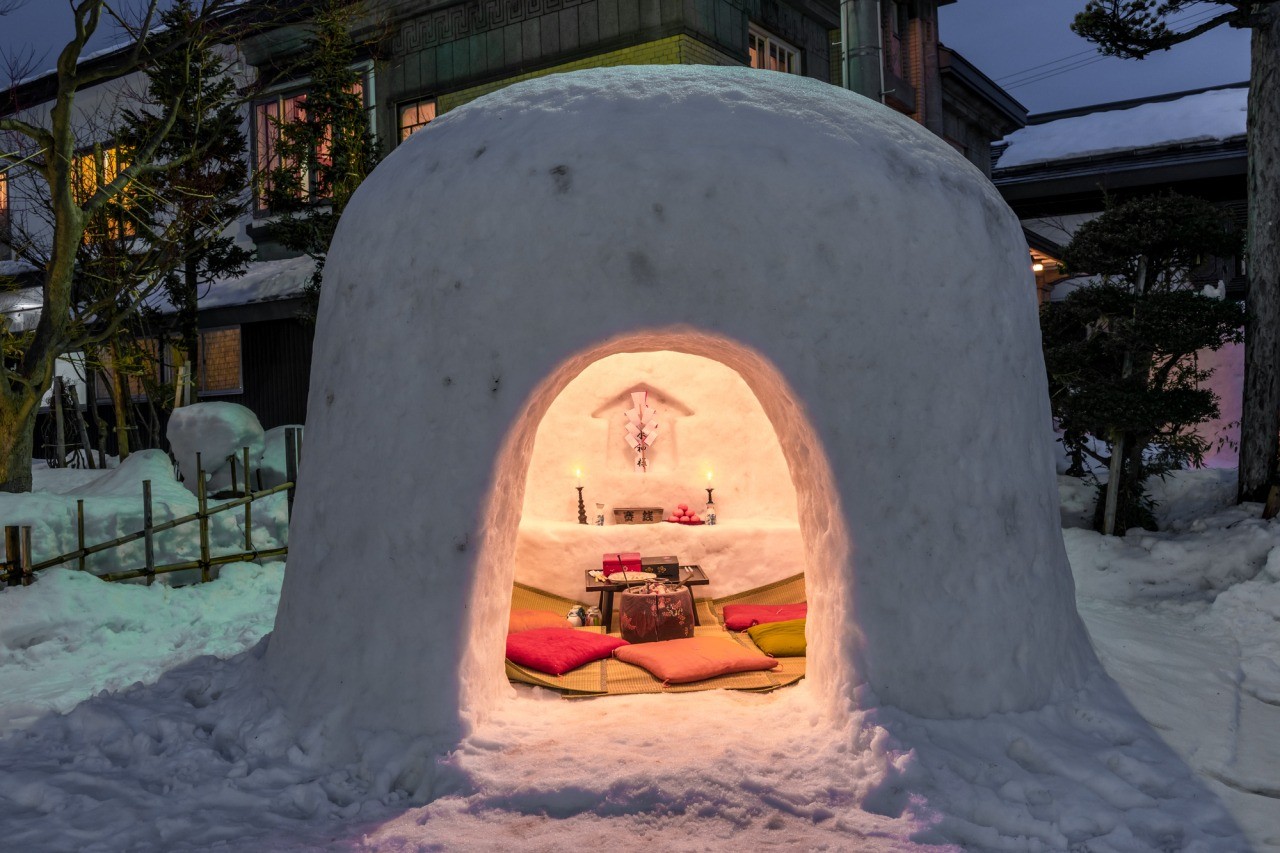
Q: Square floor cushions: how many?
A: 5